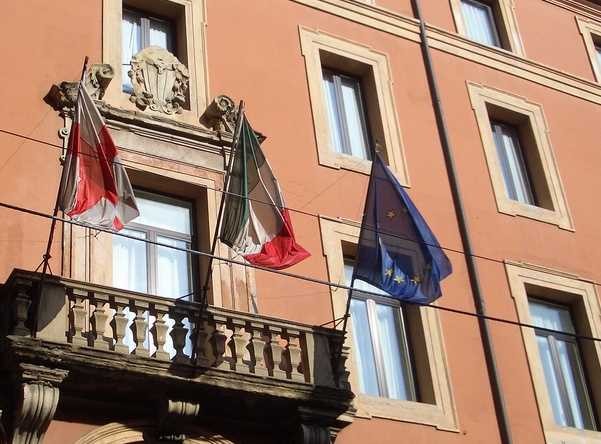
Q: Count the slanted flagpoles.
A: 3